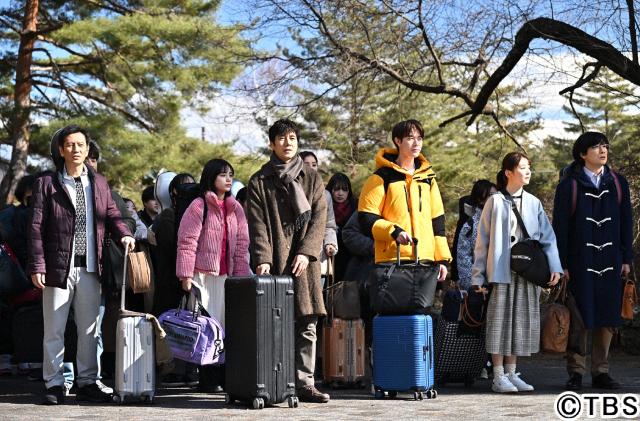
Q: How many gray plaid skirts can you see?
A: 1